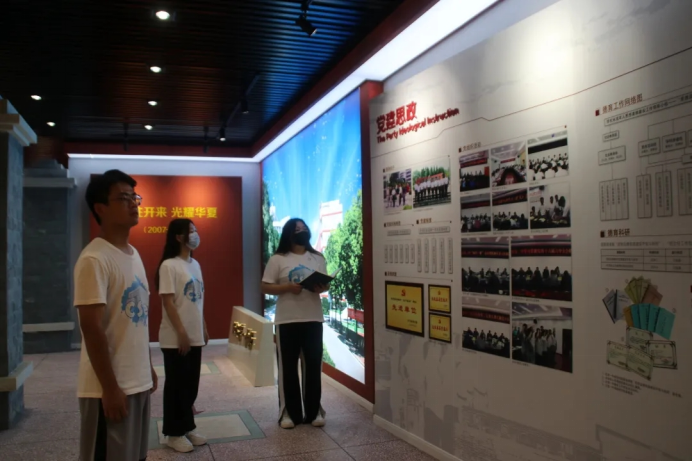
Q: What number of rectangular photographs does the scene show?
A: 12